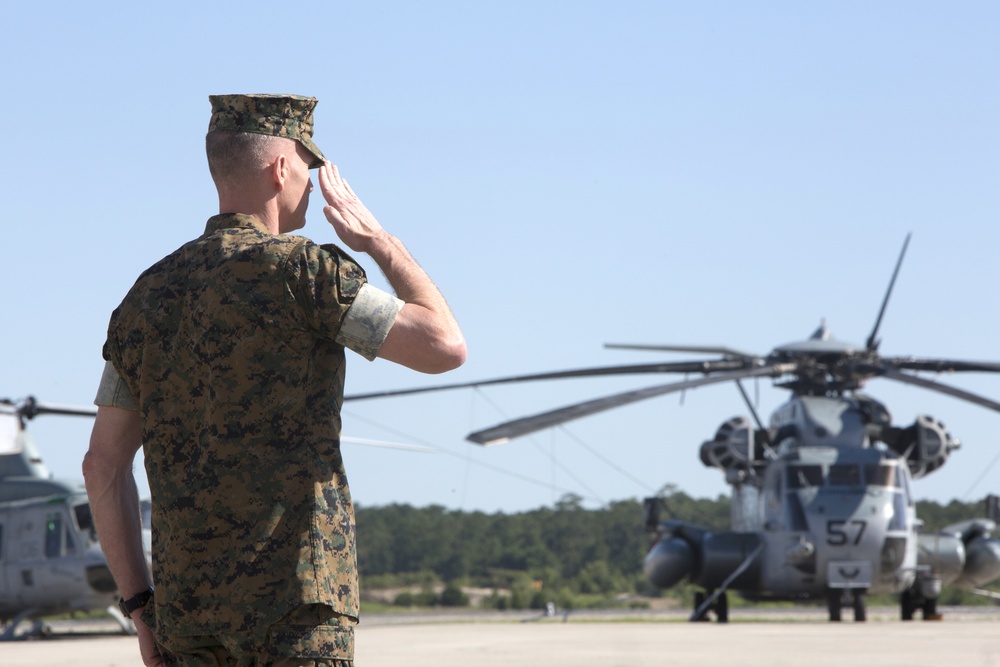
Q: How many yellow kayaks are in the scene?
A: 0